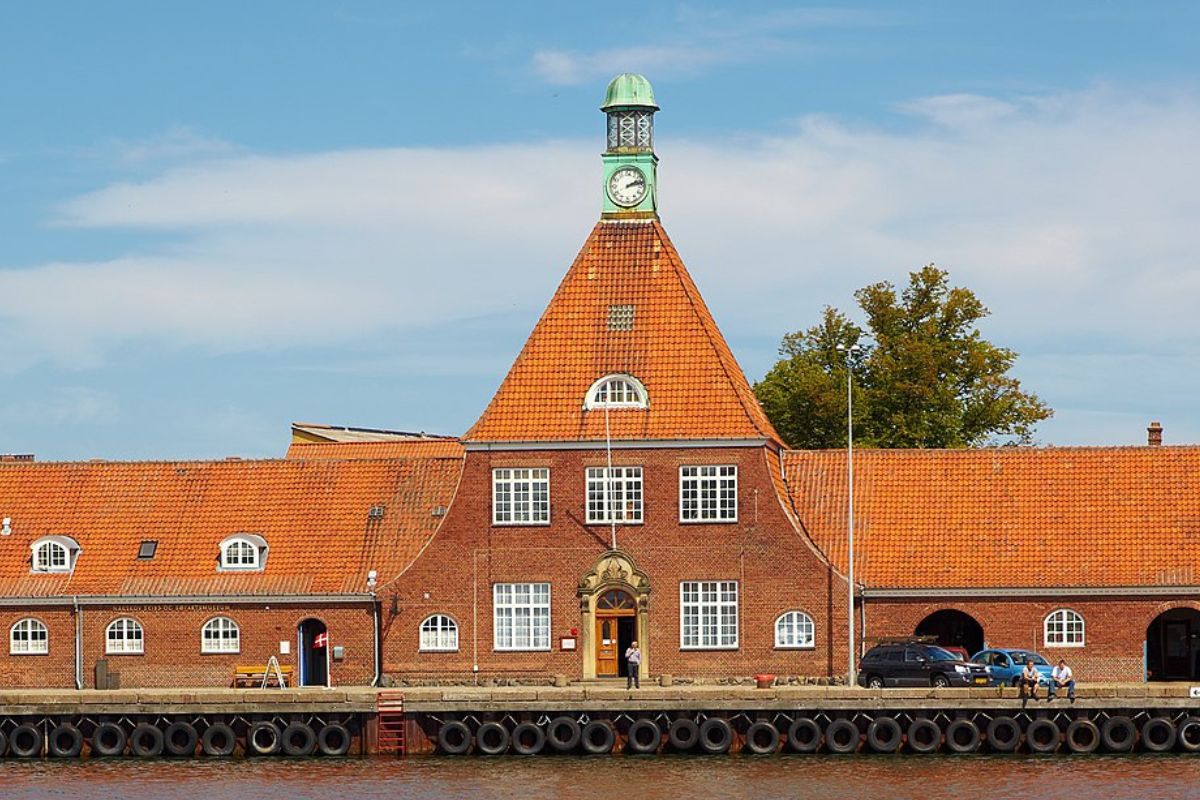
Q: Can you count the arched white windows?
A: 9